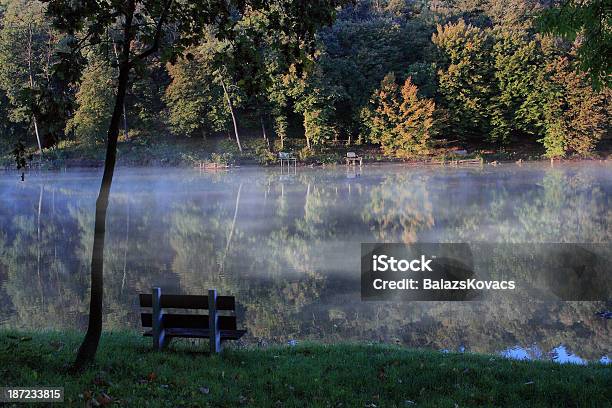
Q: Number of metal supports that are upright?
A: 2